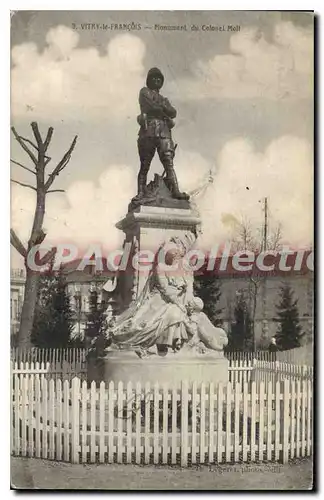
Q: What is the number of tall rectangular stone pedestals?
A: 1